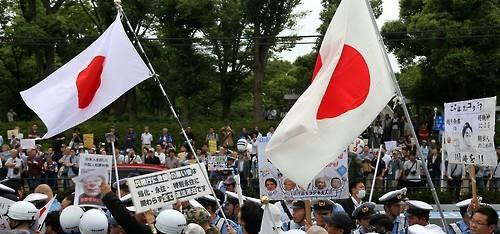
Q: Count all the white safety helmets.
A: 4